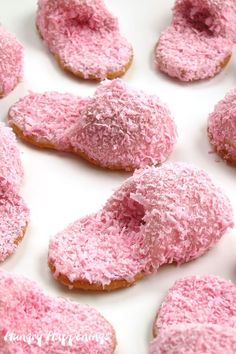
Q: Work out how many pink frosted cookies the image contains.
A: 9